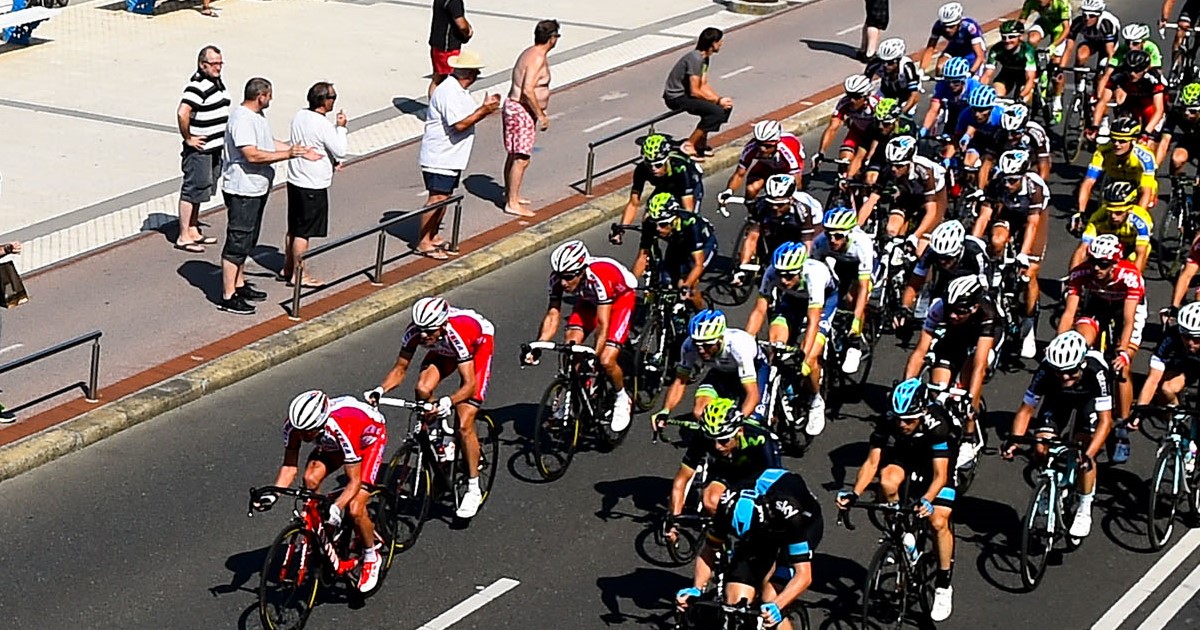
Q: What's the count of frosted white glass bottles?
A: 0